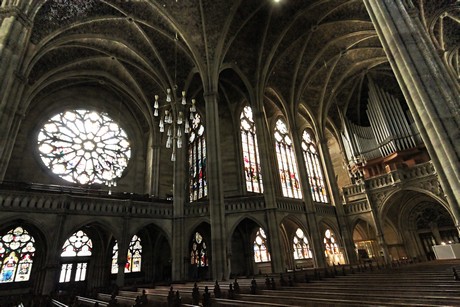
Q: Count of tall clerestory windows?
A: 4